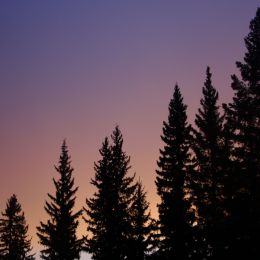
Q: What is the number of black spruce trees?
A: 8